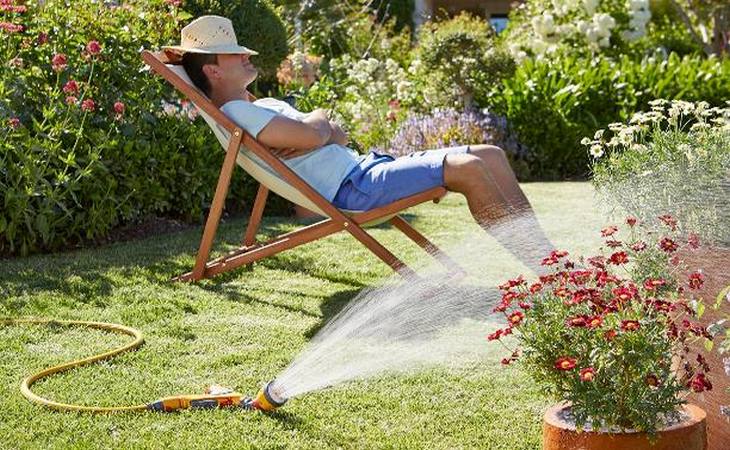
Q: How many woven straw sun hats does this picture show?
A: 1